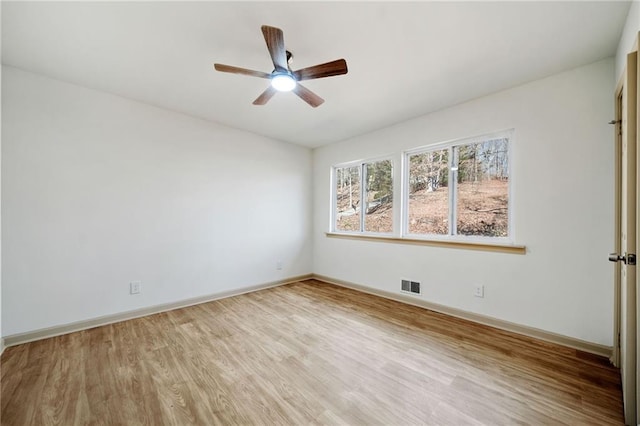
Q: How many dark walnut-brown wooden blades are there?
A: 5